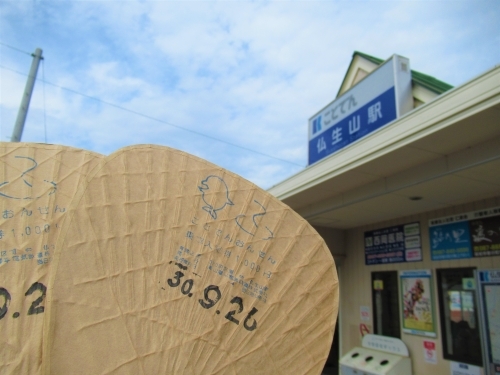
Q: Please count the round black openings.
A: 3